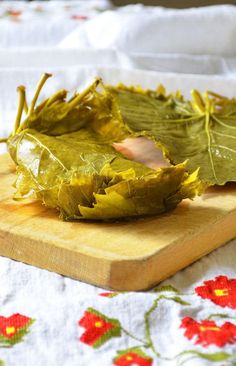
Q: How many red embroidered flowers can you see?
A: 5